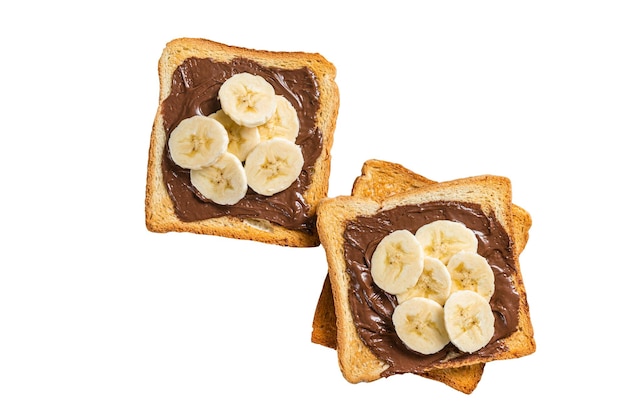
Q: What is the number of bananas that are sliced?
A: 12